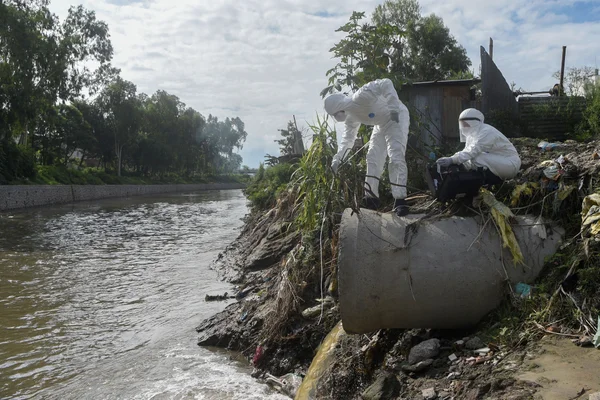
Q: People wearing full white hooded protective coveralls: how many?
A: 2